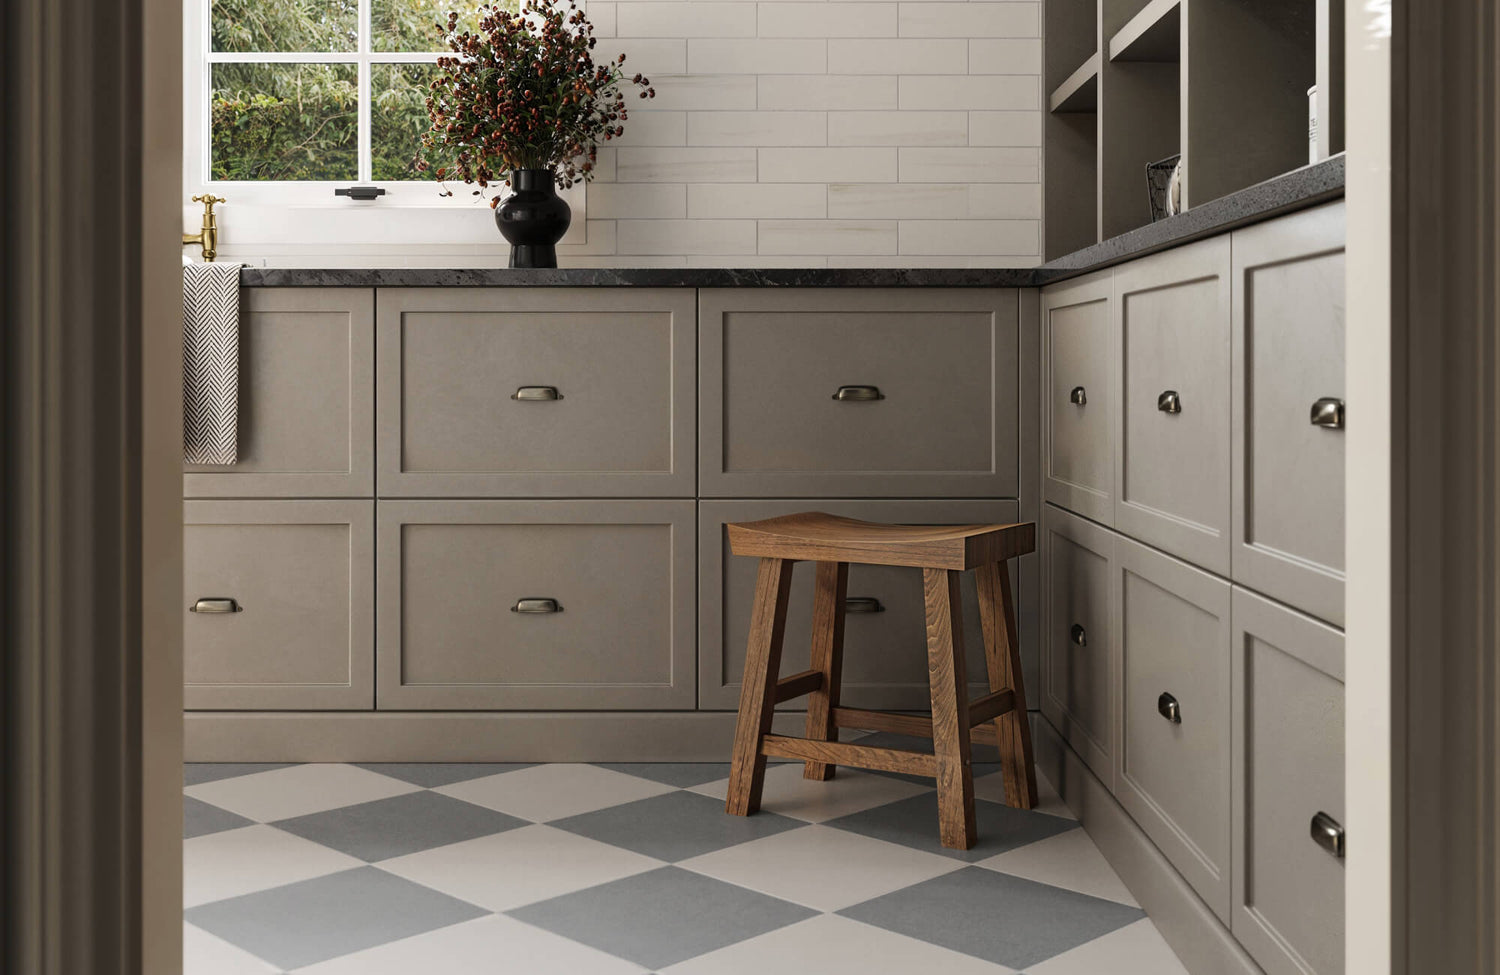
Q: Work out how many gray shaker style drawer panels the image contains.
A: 12